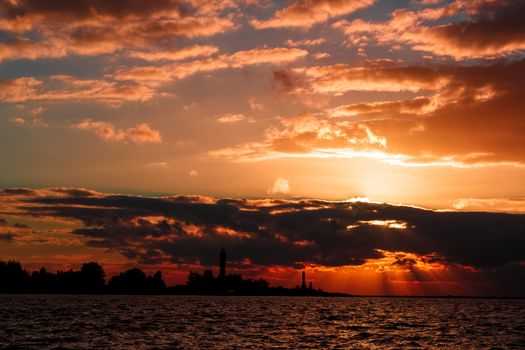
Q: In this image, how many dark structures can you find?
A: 2